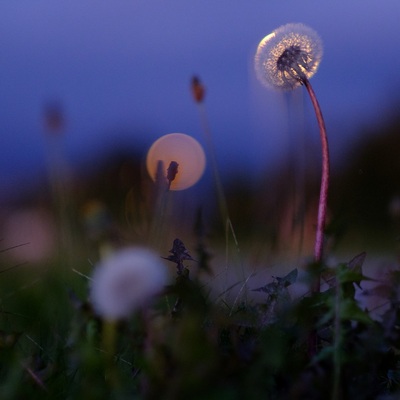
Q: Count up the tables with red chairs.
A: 0